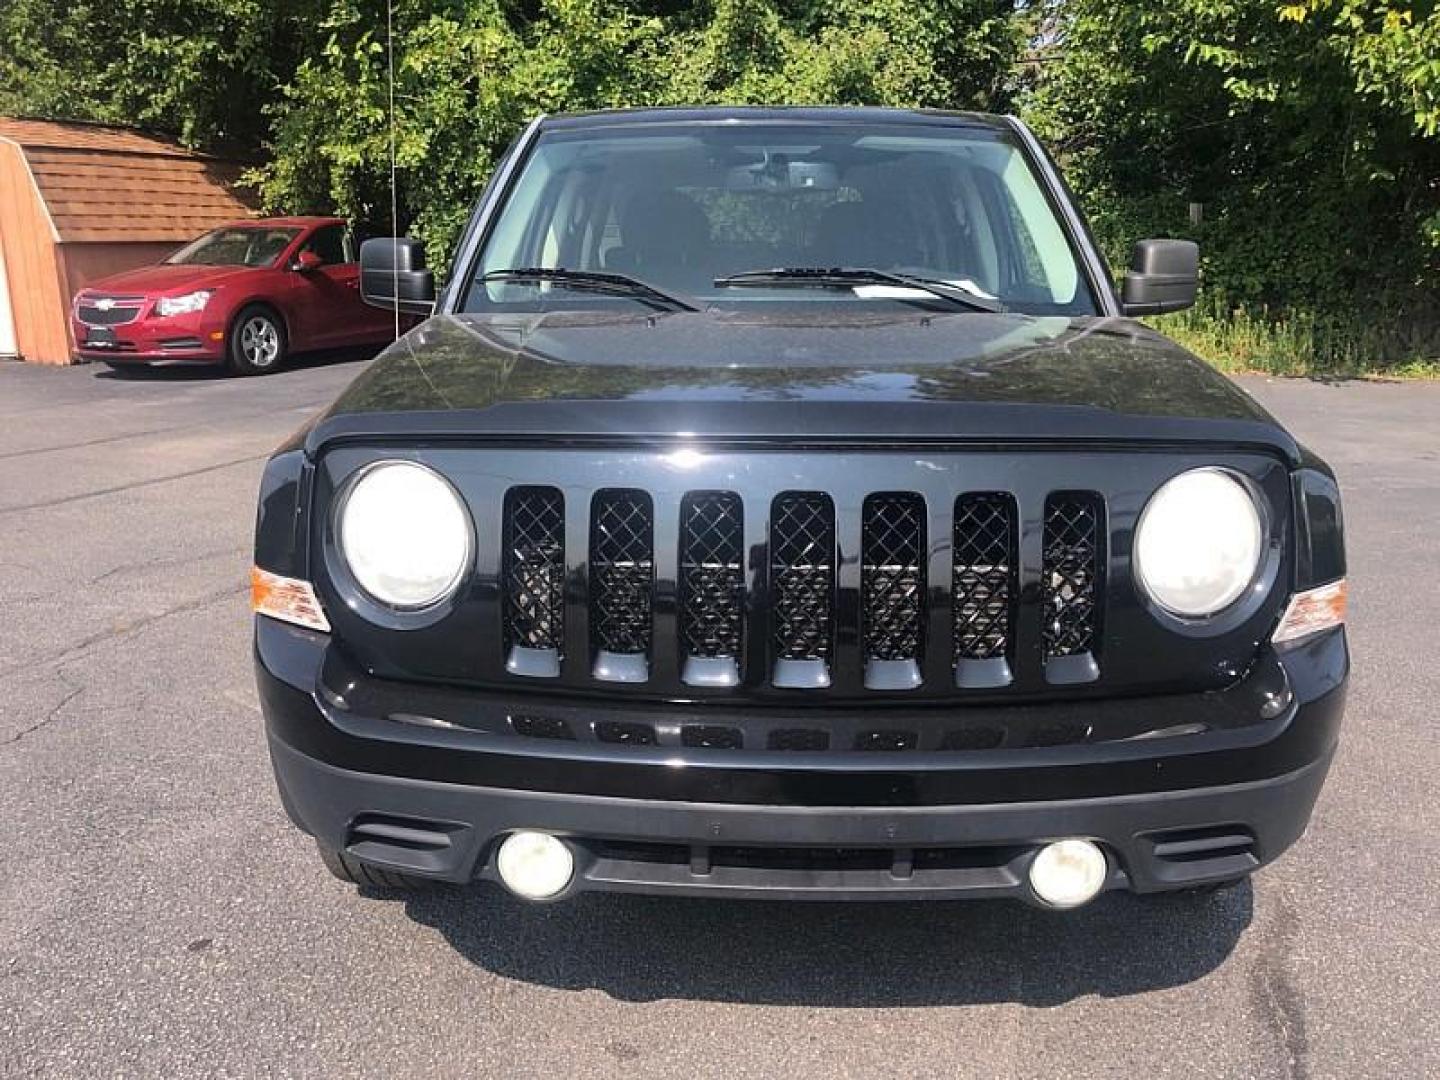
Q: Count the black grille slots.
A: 7